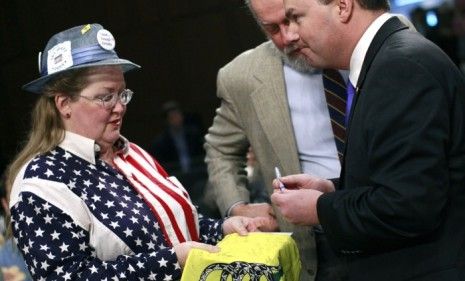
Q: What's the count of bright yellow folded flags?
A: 1